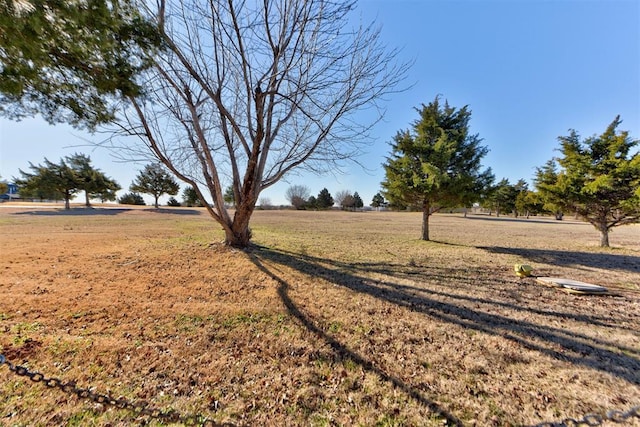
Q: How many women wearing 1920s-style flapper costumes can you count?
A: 0